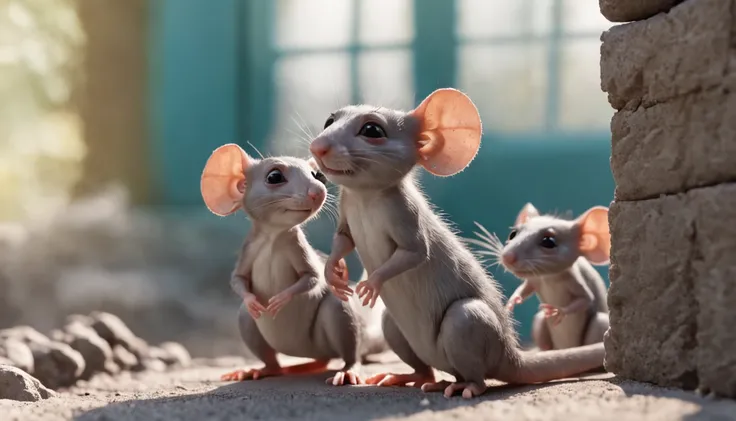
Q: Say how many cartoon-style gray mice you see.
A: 3